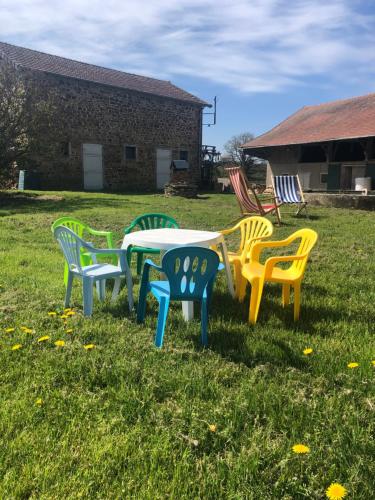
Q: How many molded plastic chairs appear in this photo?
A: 6